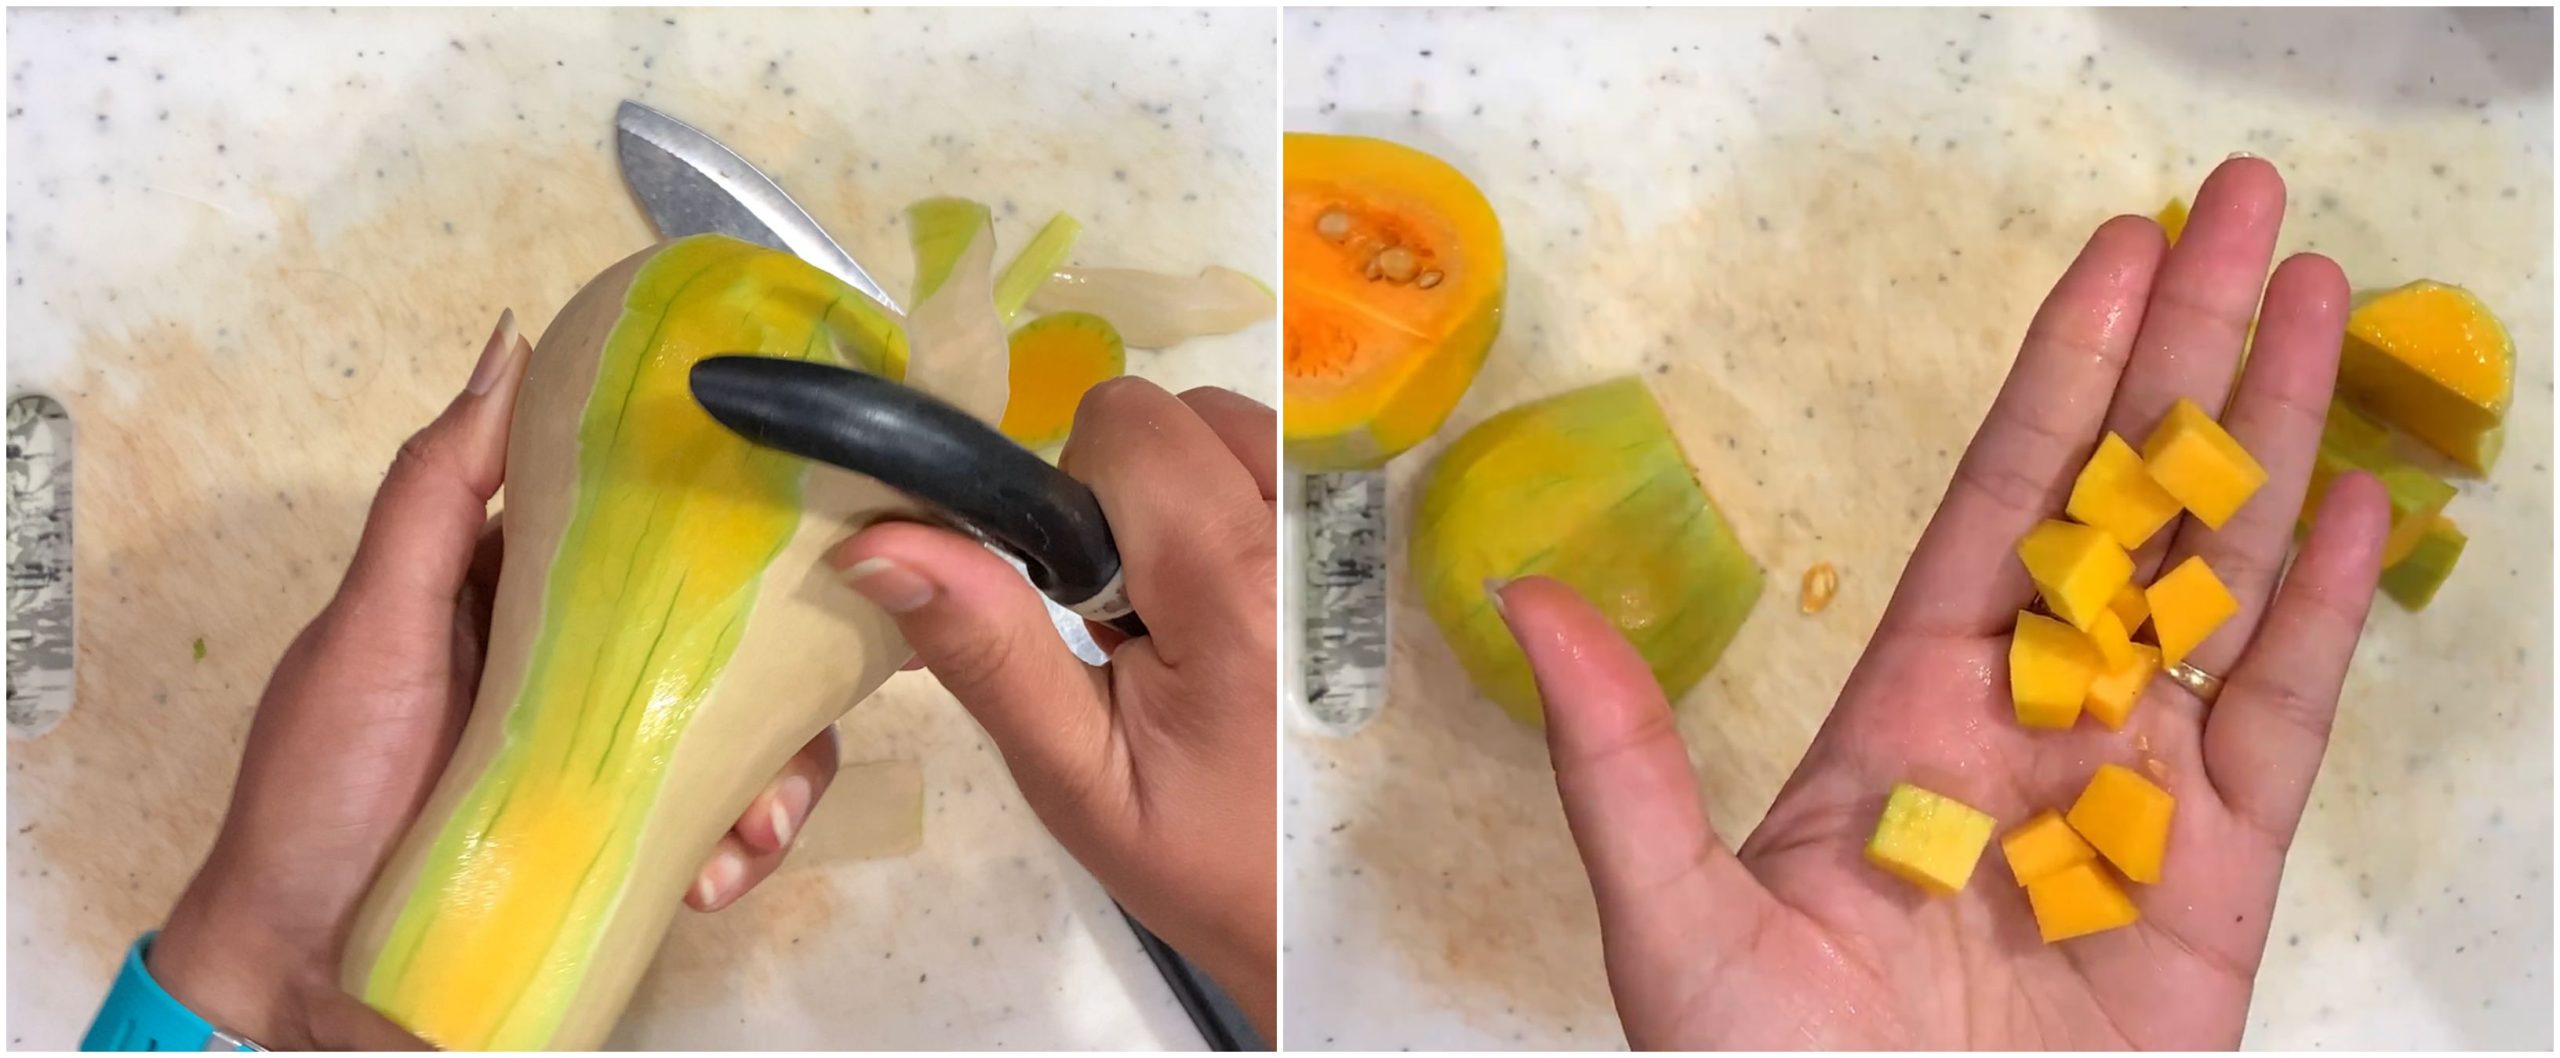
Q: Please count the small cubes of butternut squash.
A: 12